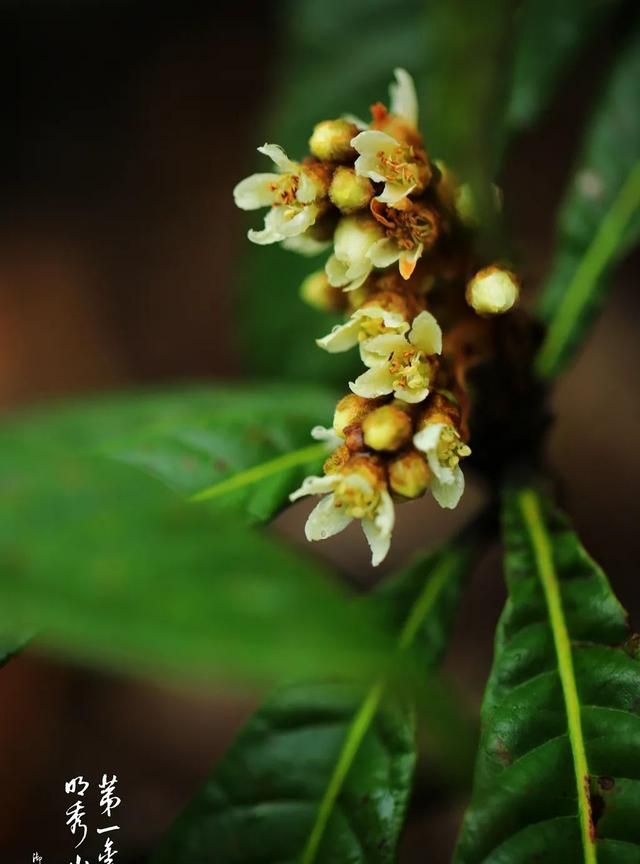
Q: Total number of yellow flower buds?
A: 7